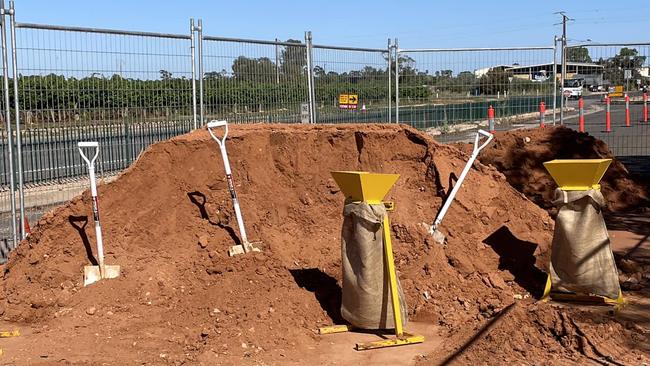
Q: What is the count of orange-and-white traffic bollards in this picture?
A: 6